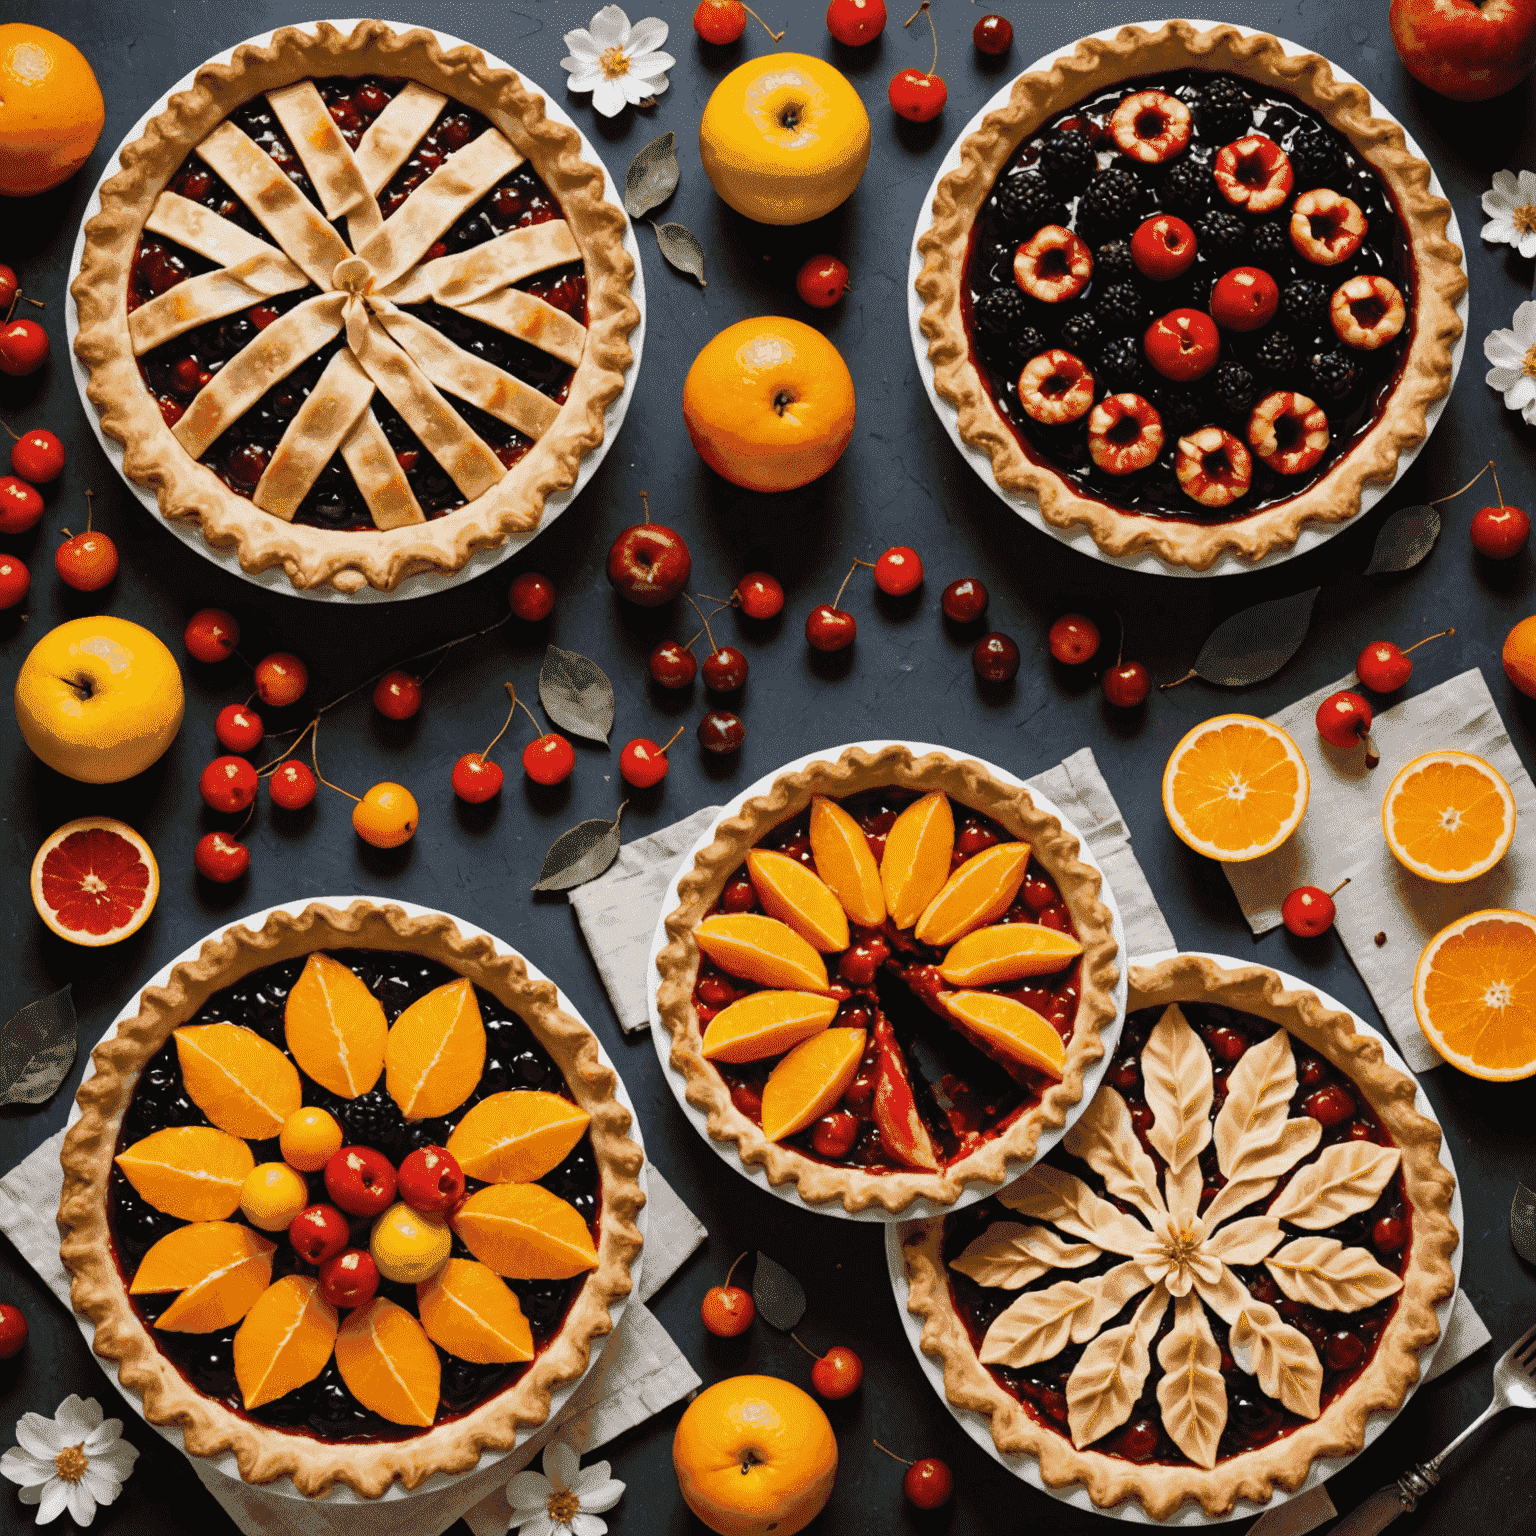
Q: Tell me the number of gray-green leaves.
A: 9